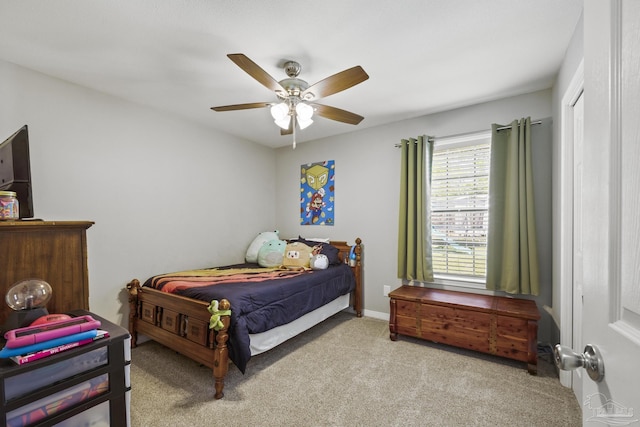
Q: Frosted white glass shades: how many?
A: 4